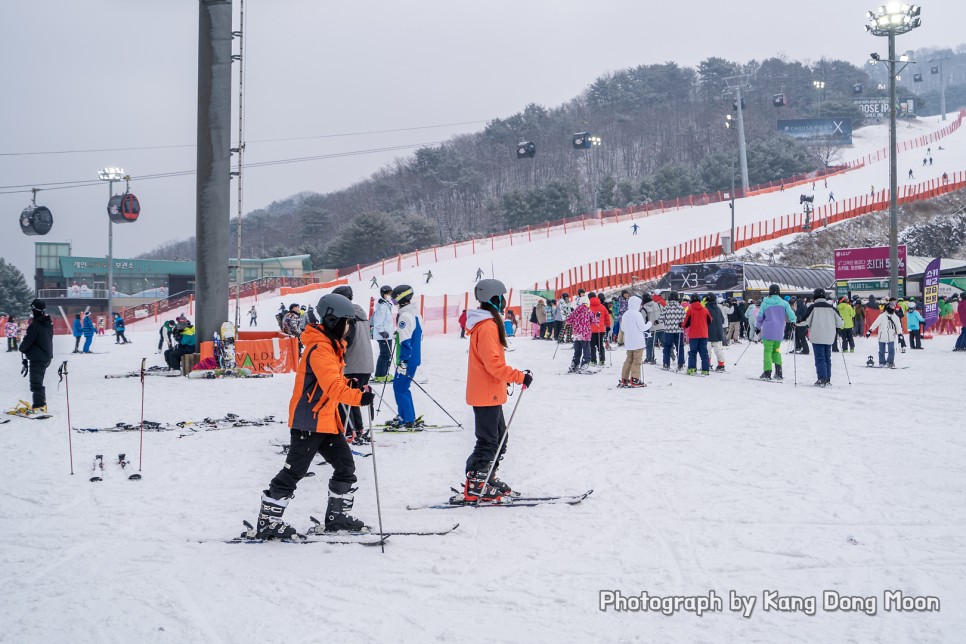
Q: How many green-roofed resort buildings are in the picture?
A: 1